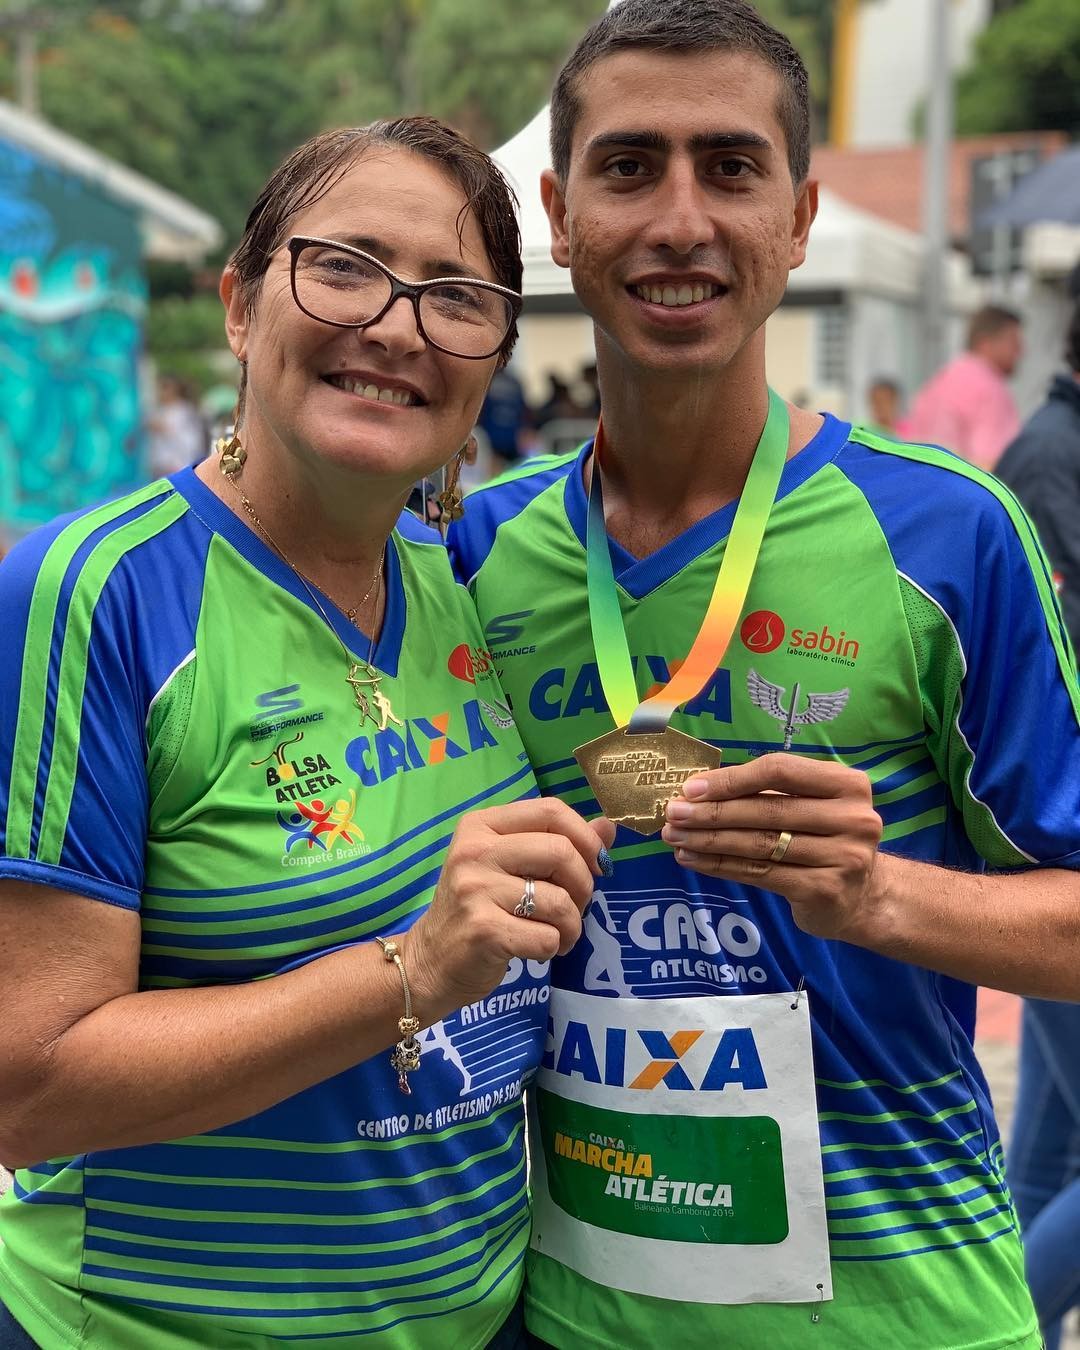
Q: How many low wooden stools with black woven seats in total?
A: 0